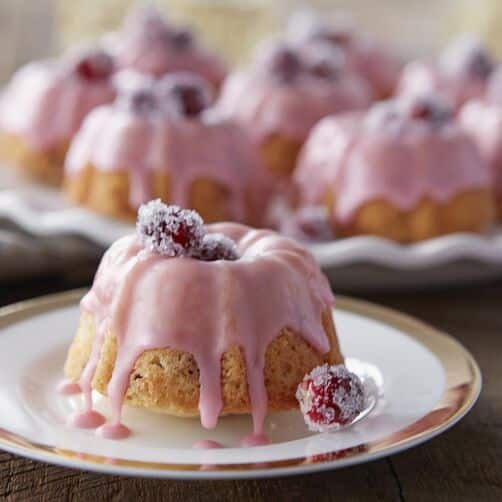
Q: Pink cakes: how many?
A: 9